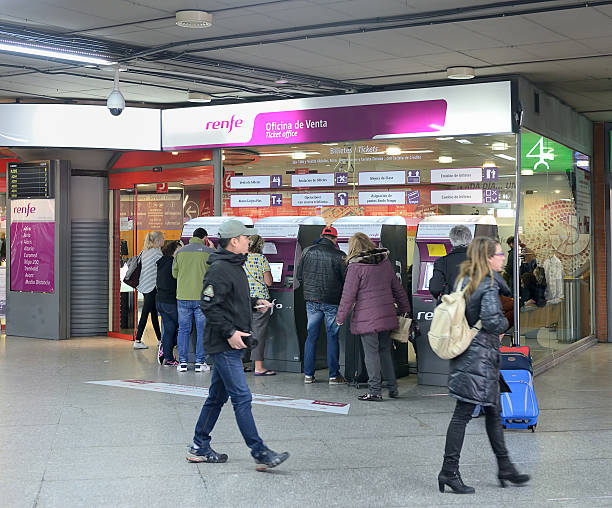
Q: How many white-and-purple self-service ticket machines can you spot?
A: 4